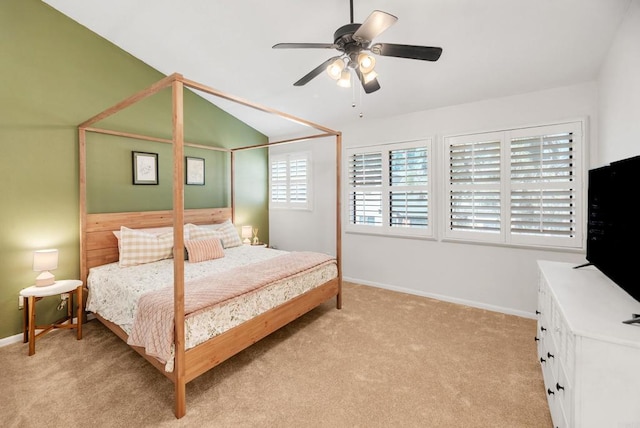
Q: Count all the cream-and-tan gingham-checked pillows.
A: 2